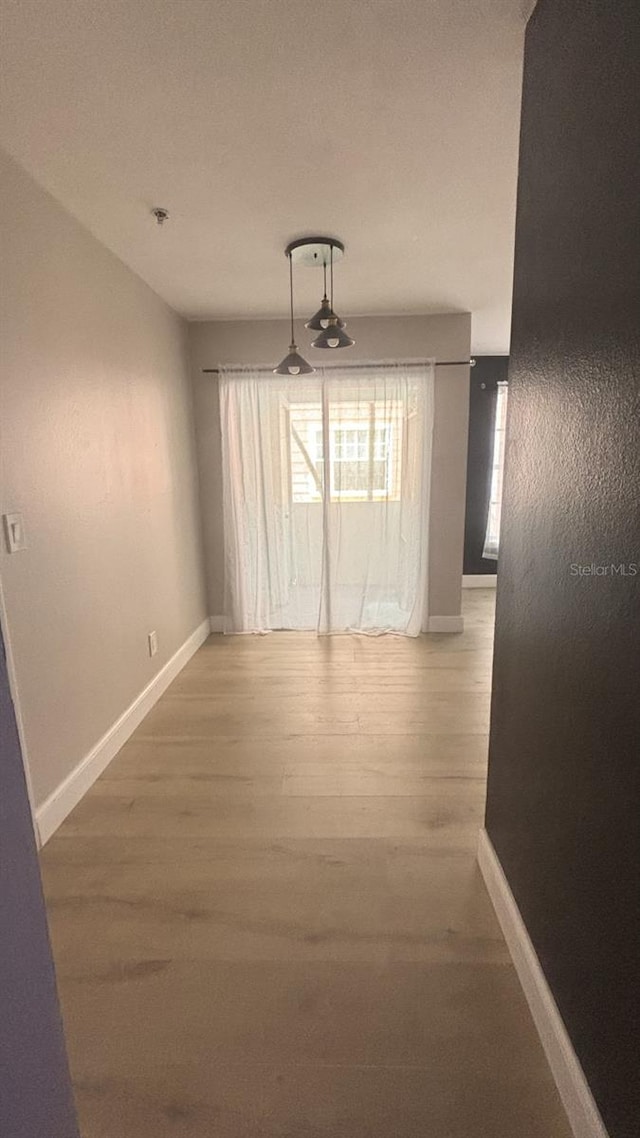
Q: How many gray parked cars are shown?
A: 0